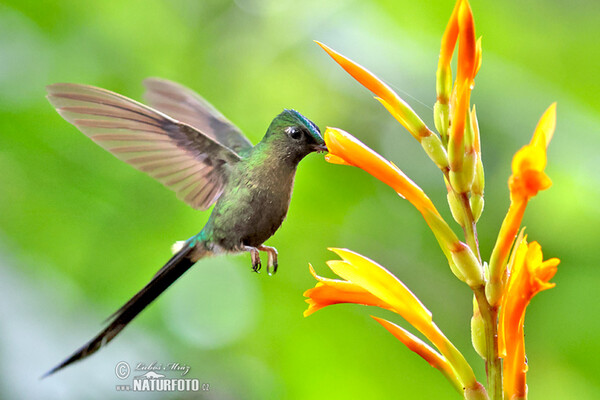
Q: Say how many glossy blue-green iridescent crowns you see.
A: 1